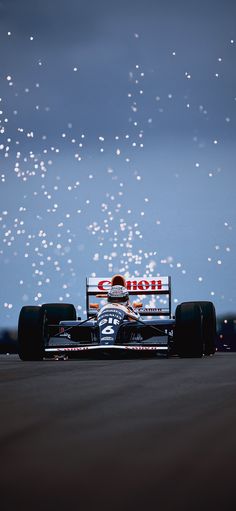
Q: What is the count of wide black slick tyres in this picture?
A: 4